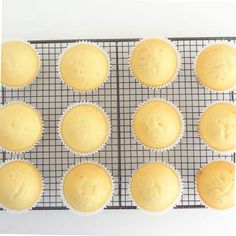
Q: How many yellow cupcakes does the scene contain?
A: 12